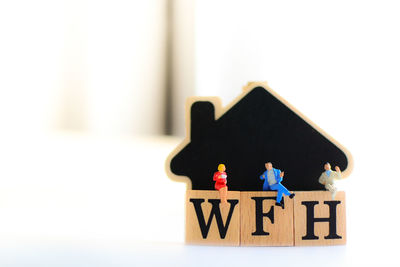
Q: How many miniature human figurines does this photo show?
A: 3